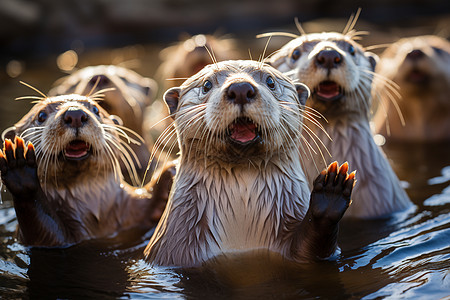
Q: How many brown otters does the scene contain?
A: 6